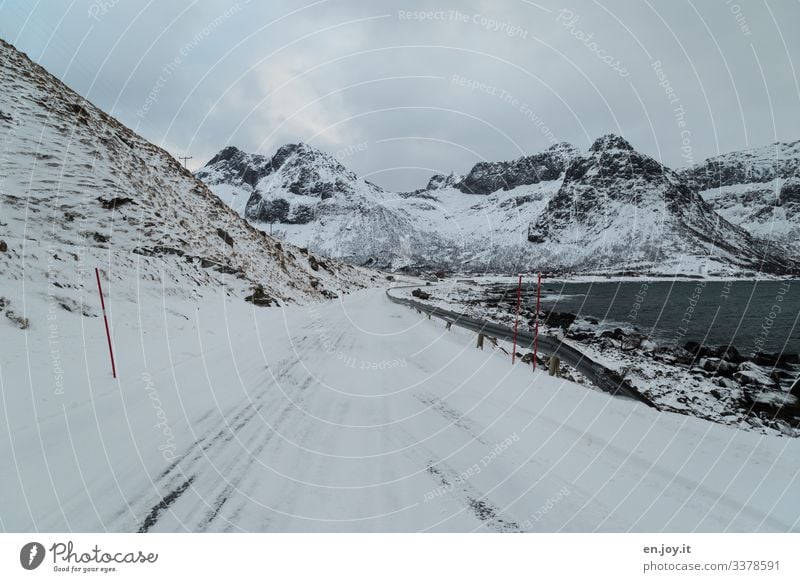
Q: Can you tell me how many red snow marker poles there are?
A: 3